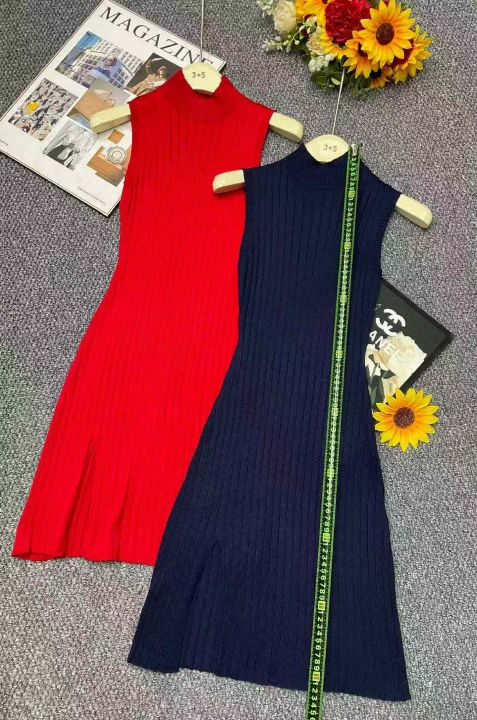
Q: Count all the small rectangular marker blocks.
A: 9